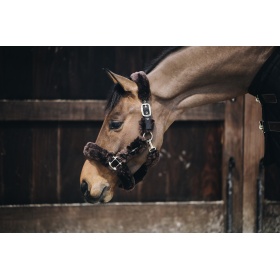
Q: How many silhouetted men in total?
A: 0